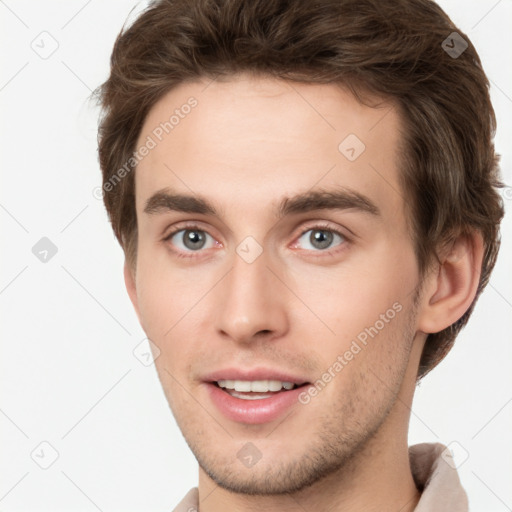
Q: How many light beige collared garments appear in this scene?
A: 1